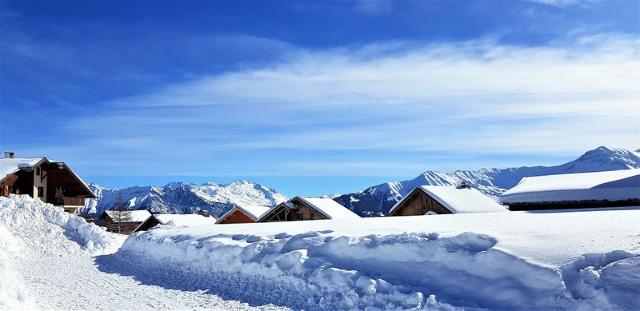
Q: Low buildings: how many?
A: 6